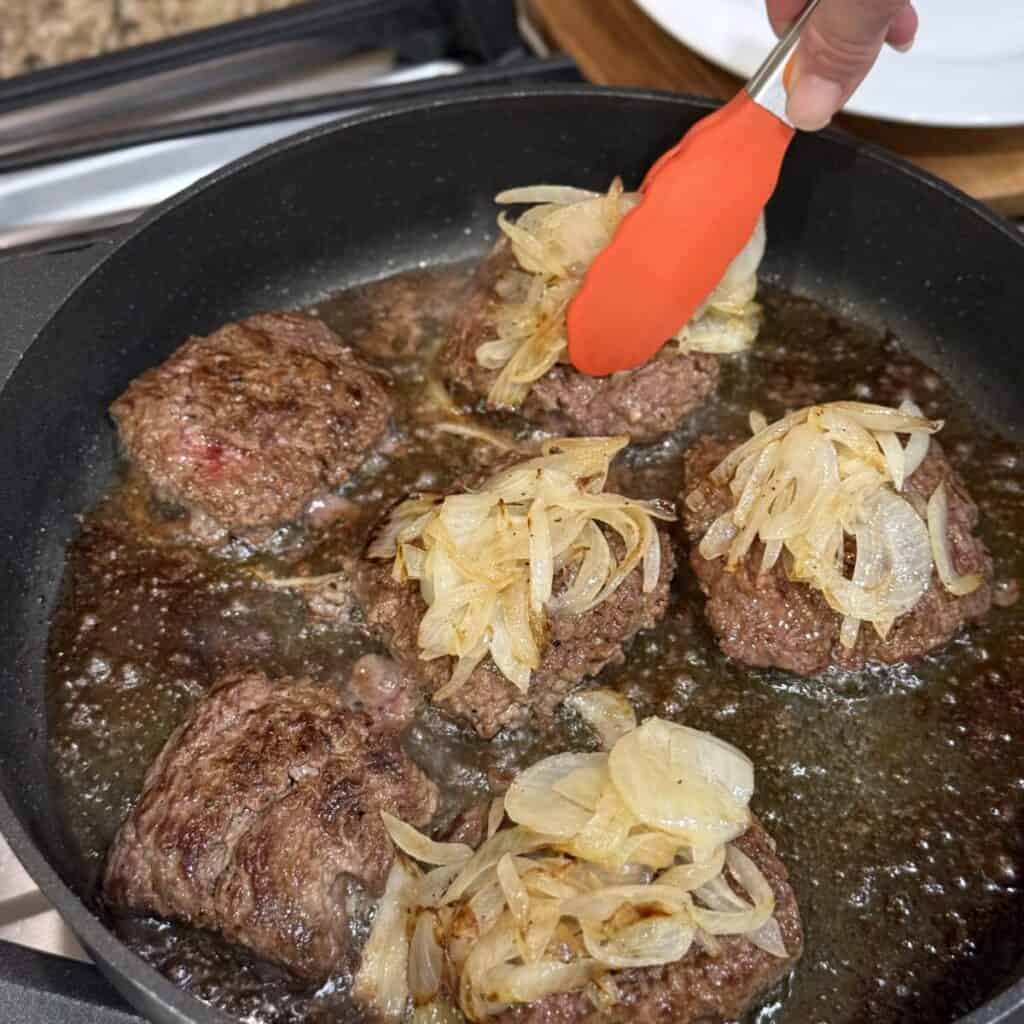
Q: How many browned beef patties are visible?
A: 6